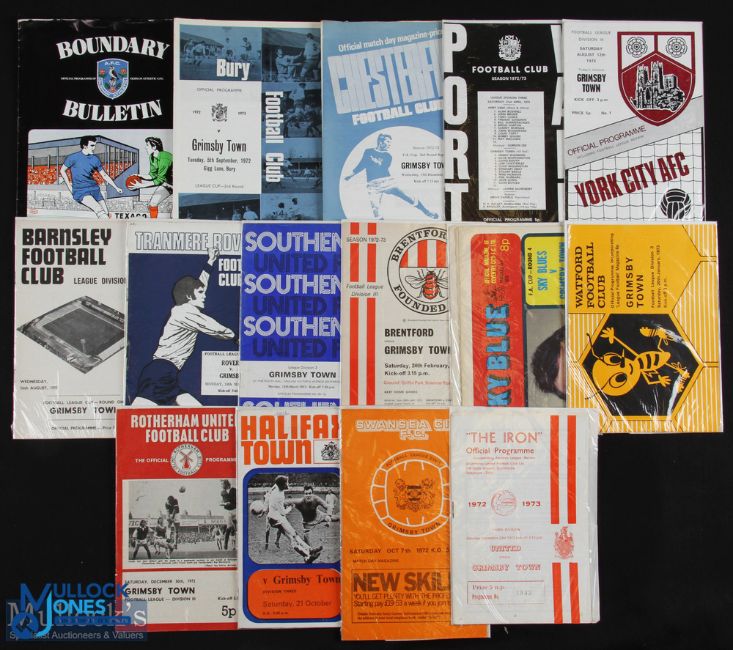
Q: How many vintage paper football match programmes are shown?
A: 15